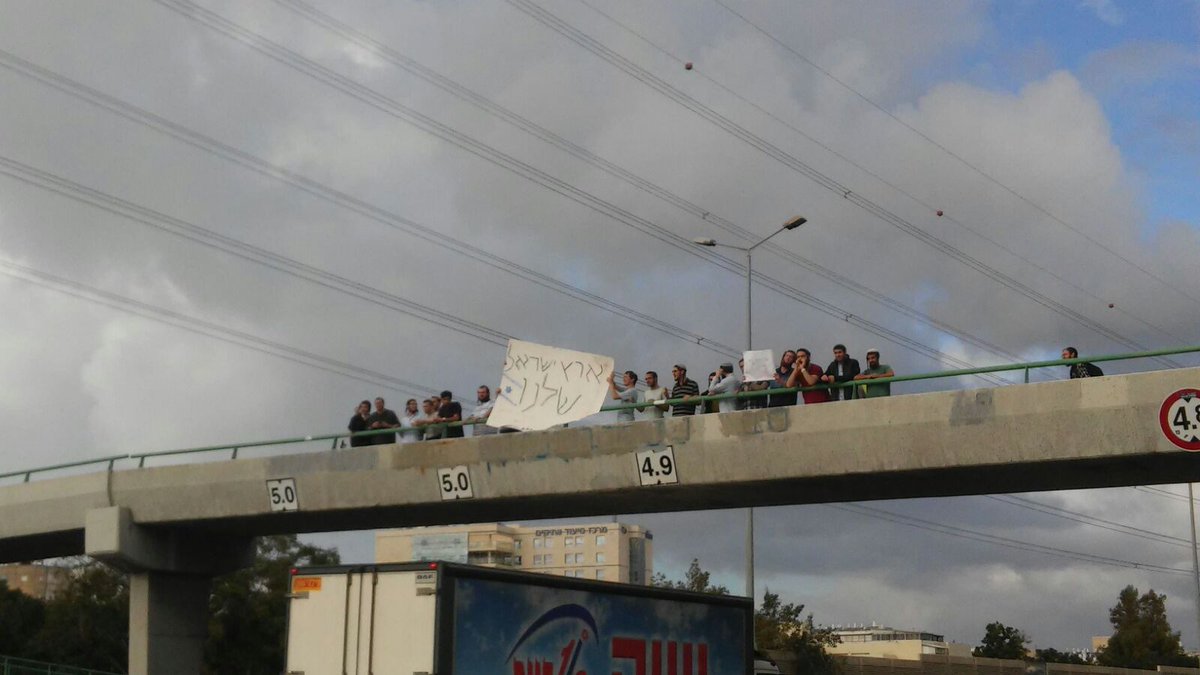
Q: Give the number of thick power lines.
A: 6